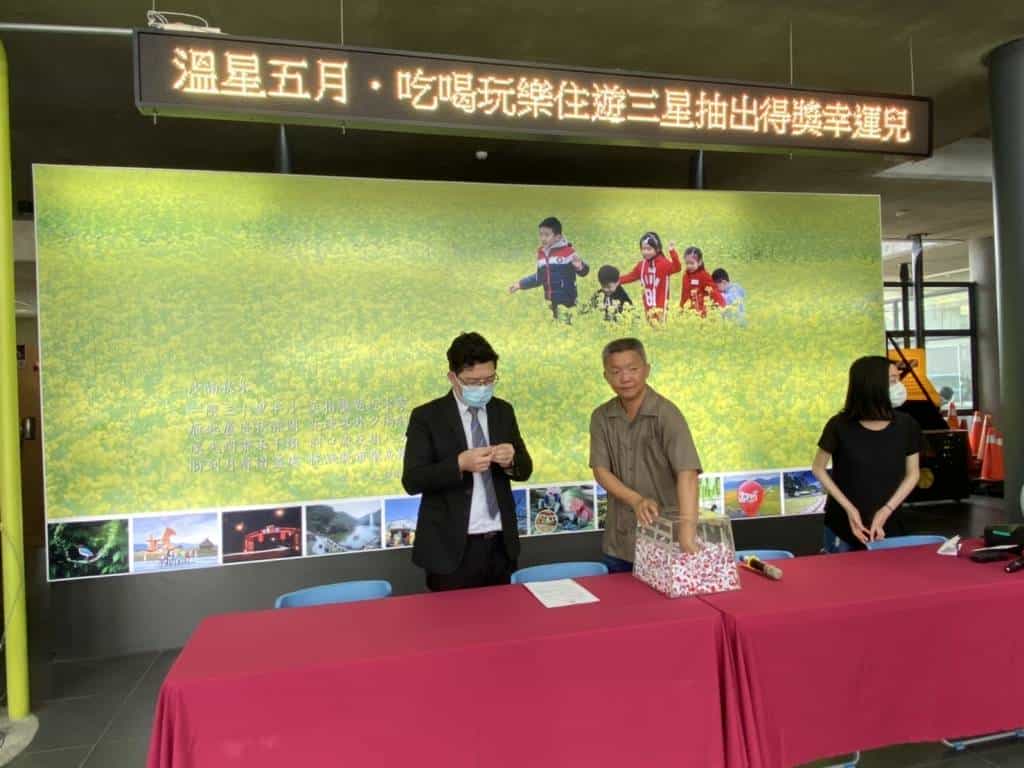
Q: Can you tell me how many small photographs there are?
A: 11